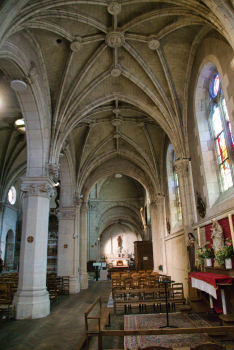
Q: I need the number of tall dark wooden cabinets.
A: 1